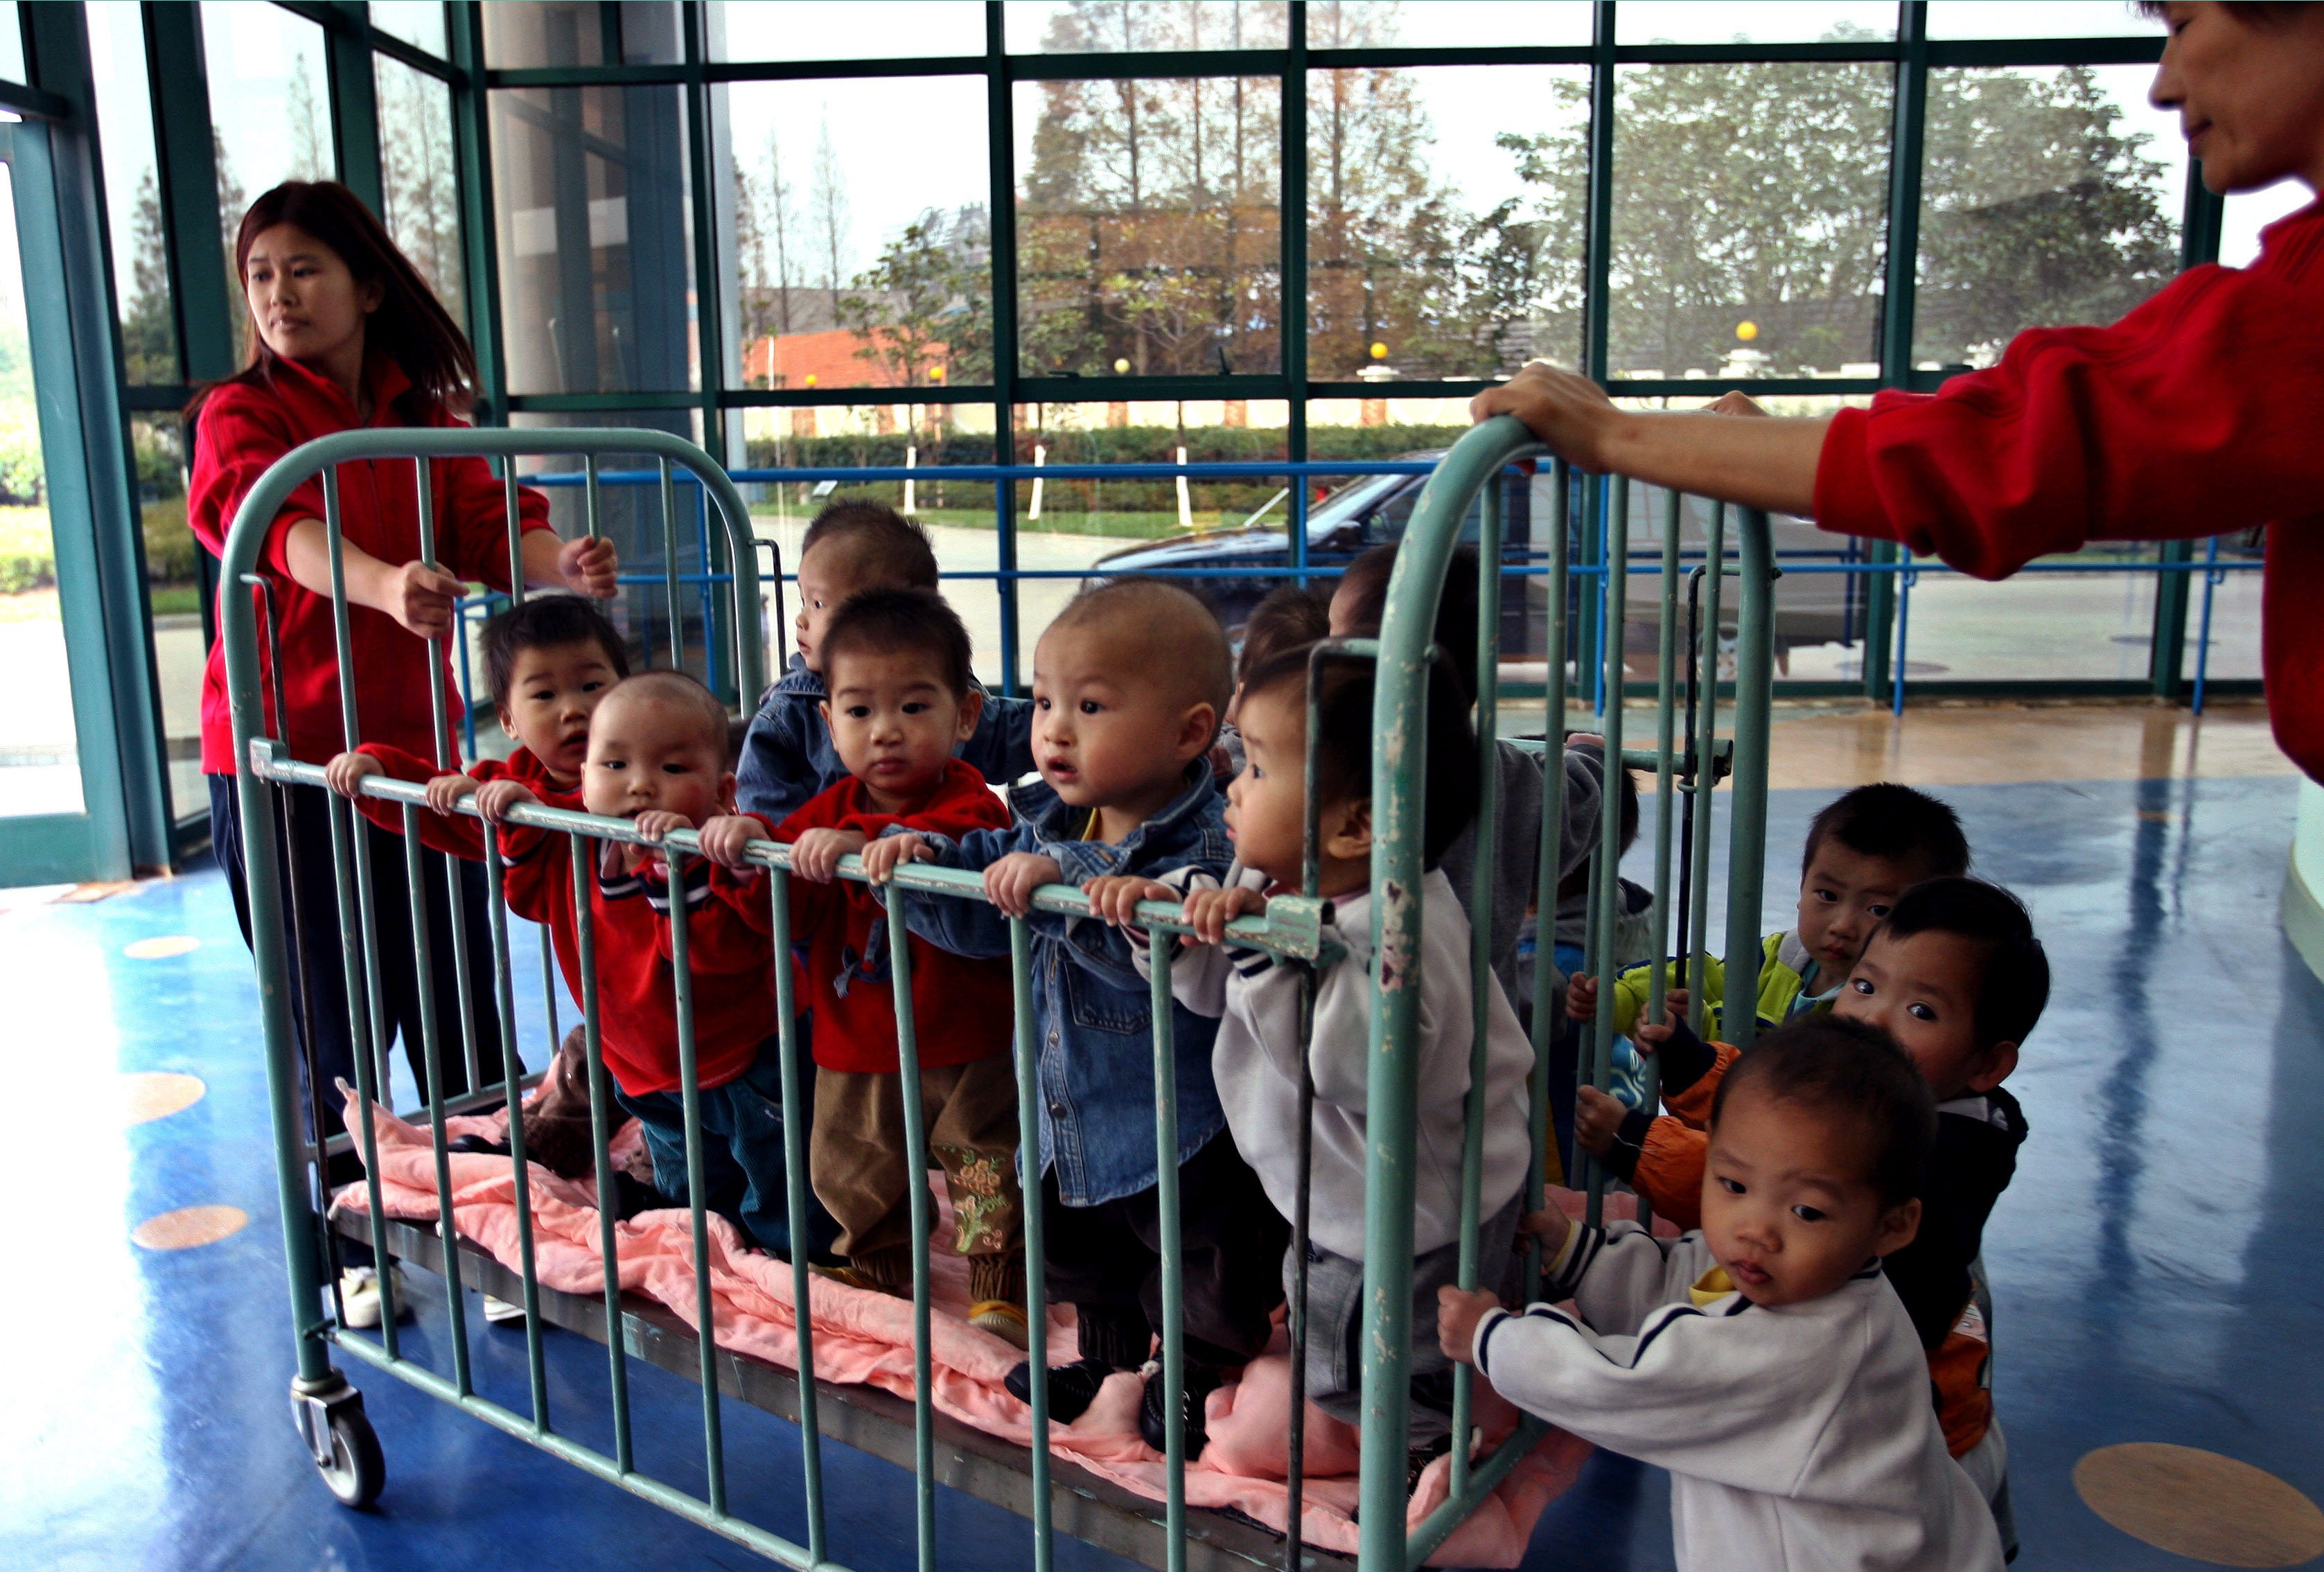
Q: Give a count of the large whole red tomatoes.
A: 0